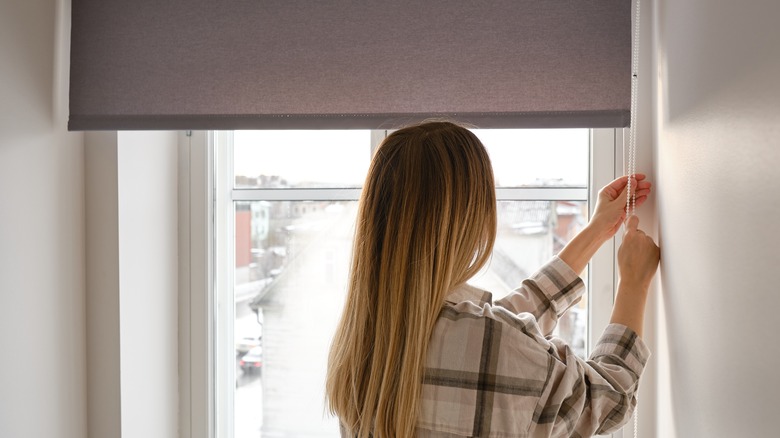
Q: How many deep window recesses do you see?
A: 1